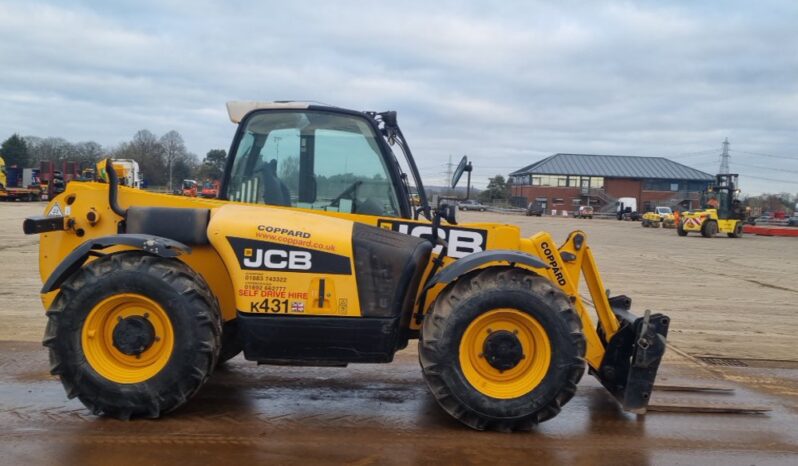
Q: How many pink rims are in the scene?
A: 0